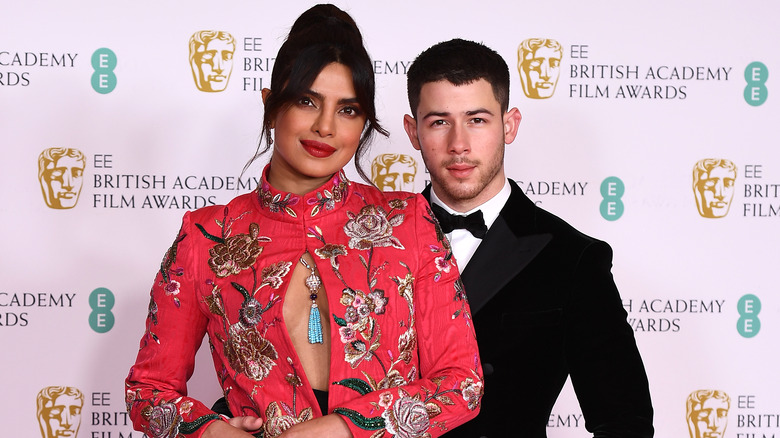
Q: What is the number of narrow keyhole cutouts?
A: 1